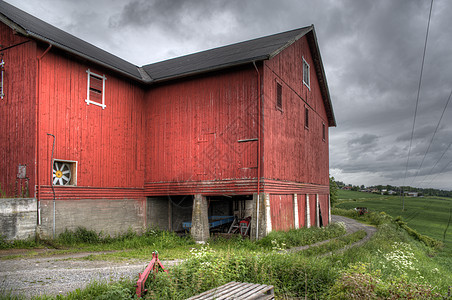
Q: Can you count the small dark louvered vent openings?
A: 3